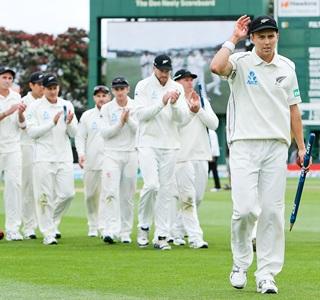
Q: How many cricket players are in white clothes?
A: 8